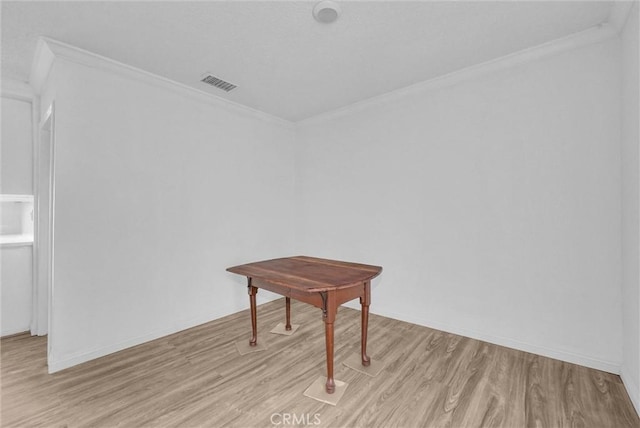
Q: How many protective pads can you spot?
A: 4